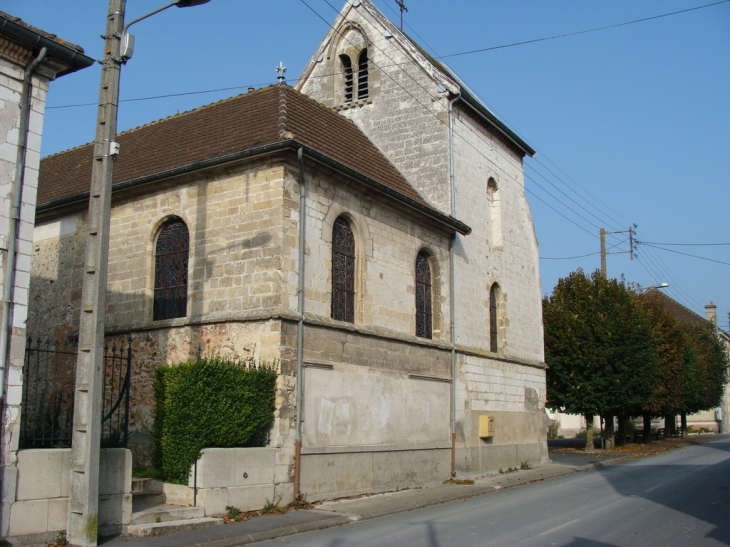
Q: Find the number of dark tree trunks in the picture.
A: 6